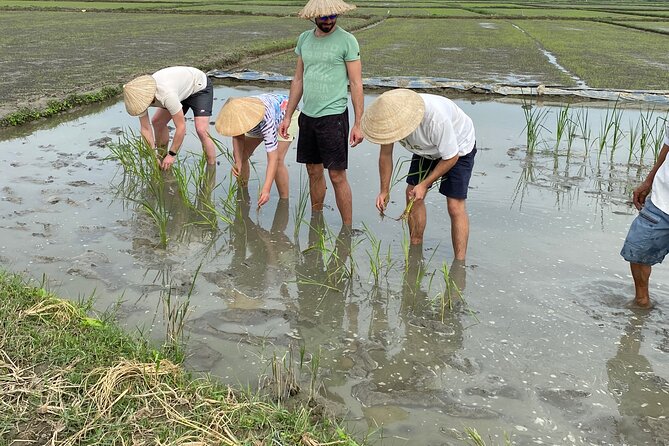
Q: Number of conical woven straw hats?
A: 4